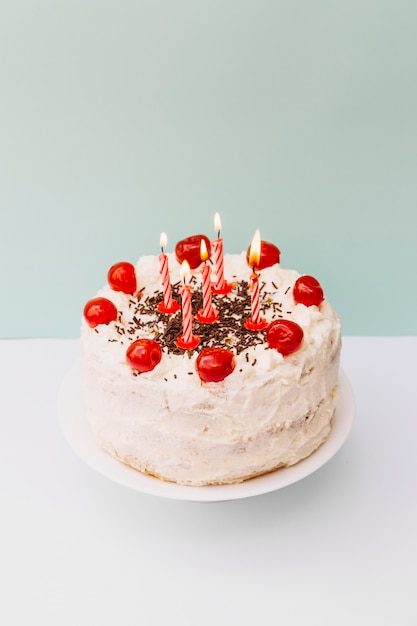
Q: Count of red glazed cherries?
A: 8